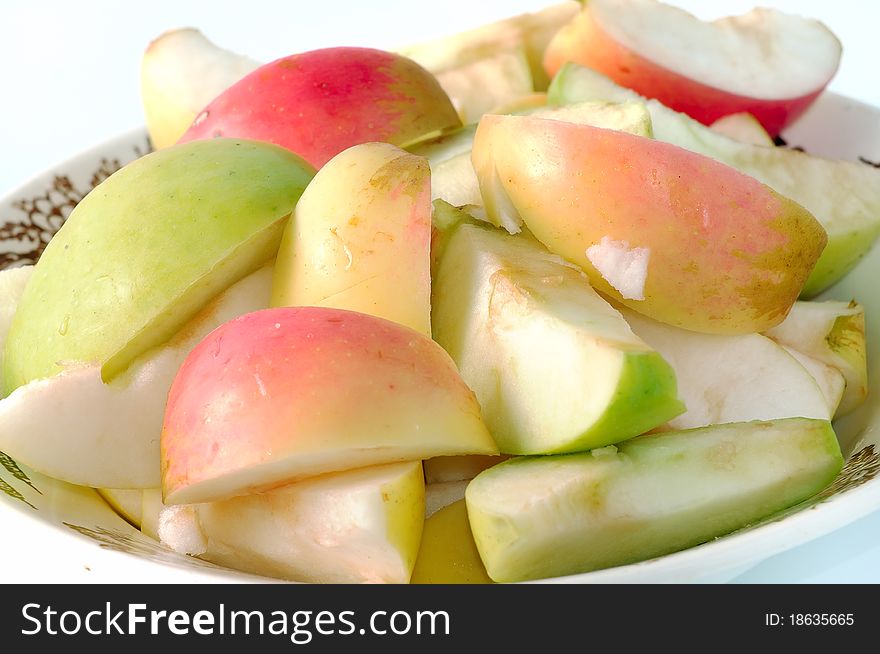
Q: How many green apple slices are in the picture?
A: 4